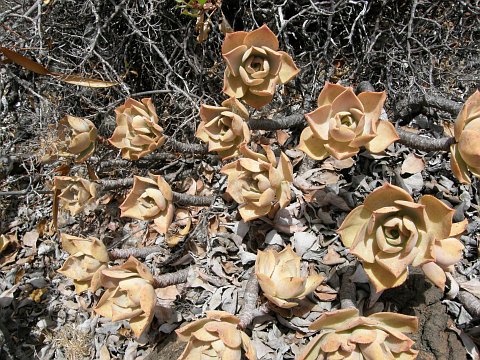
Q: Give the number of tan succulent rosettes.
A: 15